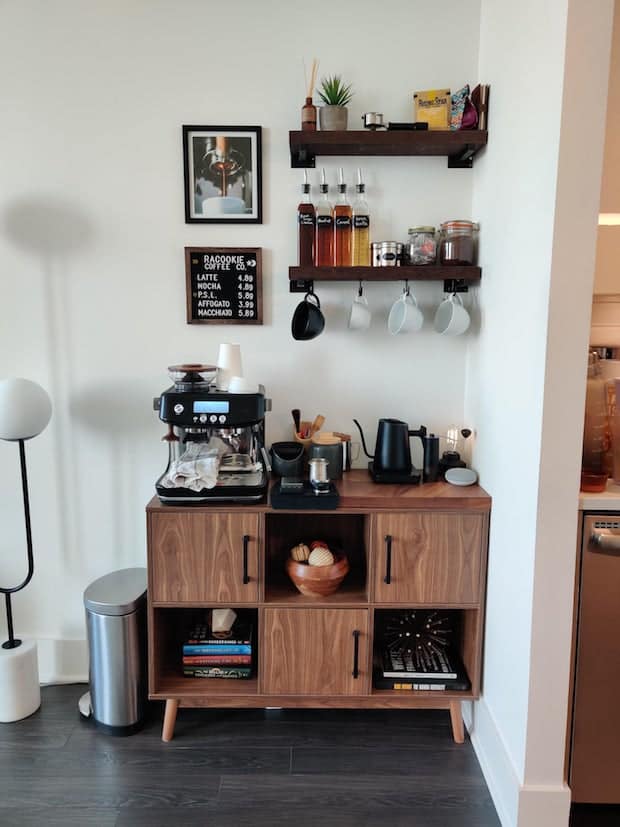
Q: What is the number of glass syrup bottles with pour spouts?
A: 4